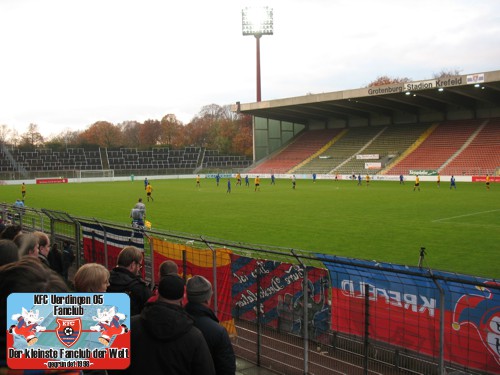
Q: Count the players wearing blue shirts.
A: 9